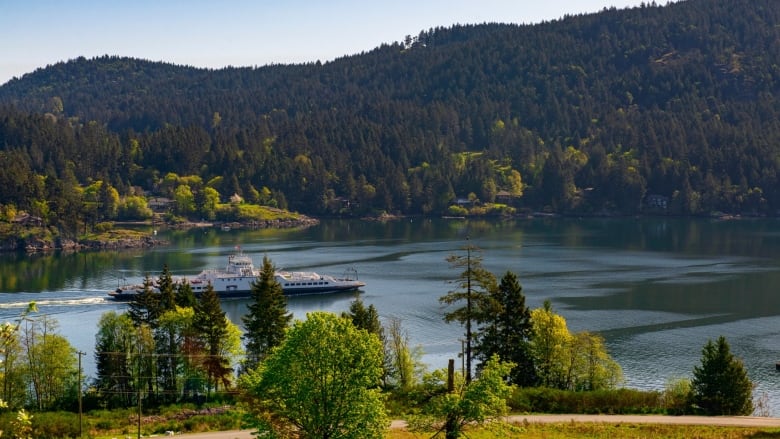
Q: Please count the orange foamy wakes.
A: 0